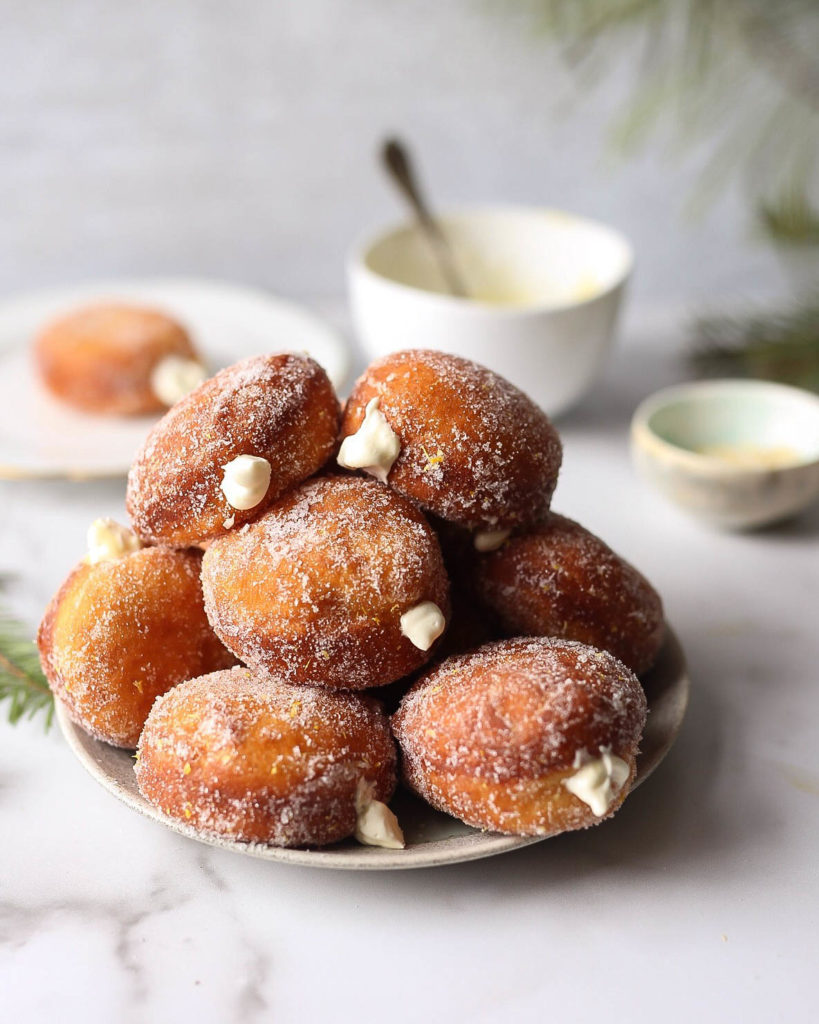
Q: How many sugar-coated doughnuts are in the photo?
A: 8